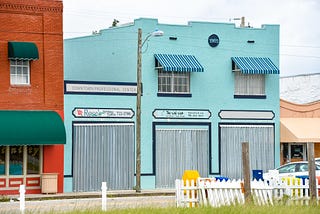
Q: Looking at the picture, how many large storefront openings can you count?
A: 3